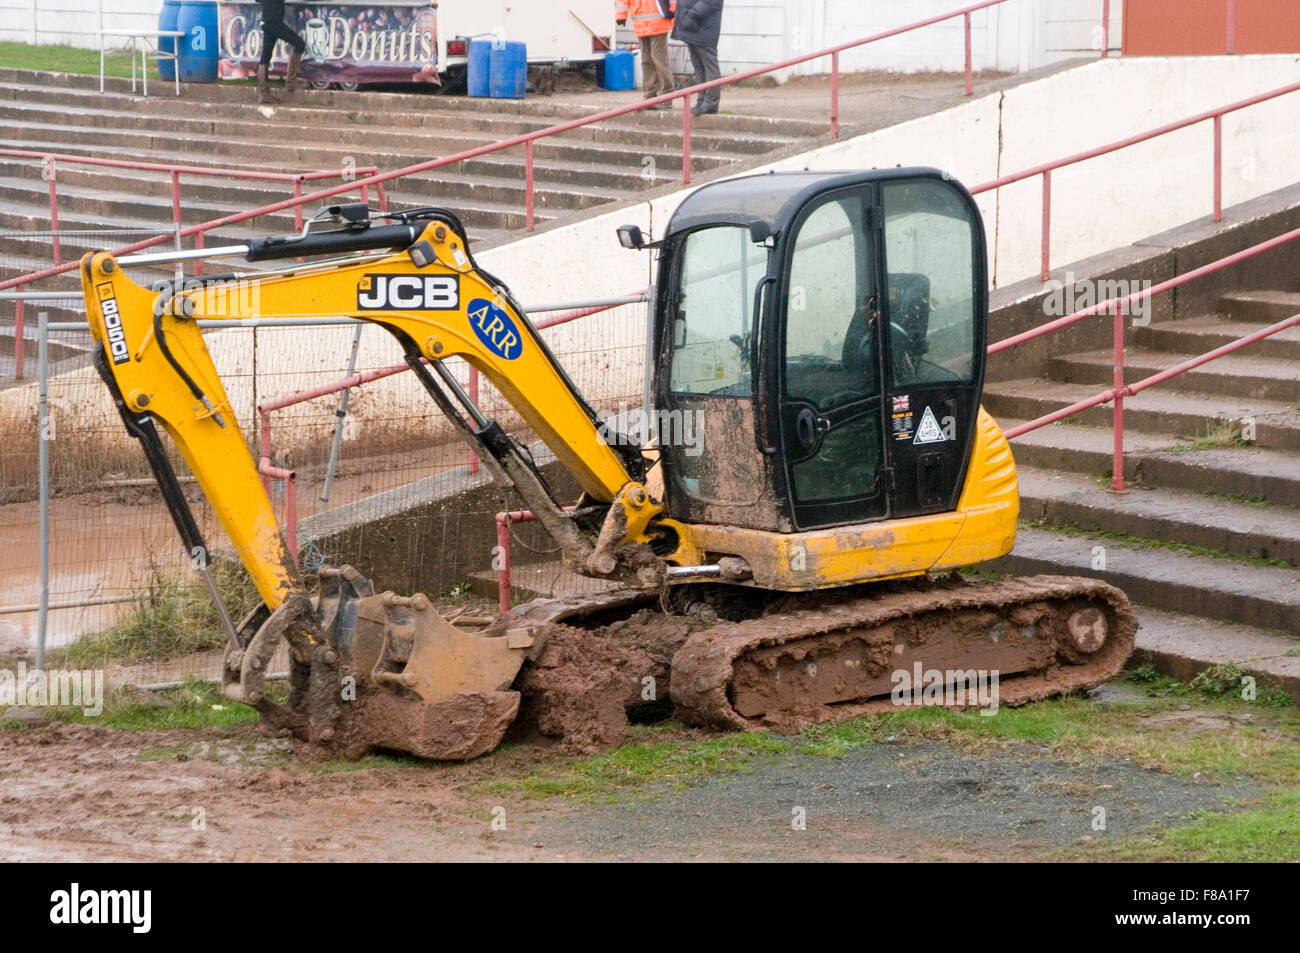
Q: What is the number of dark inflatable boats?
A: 0